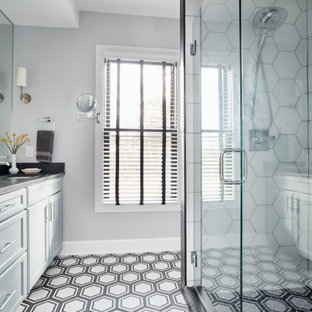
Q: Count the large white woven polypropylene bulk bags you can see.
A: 0